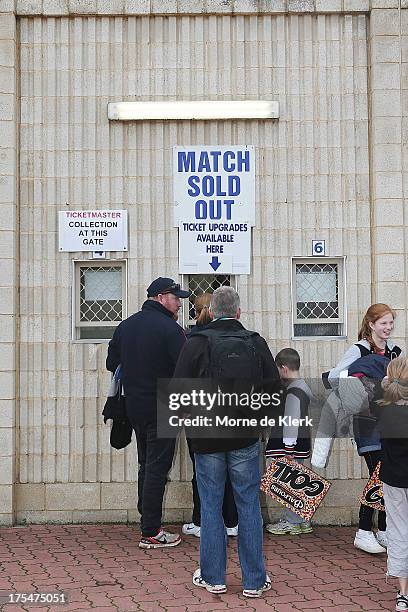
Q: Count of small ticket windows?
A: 3